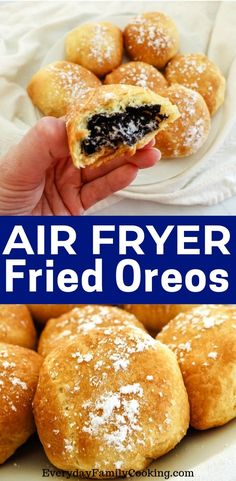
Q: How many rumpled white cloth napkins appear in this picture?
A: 1